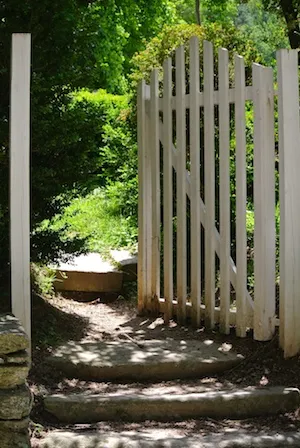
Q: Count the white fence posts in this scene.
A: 11